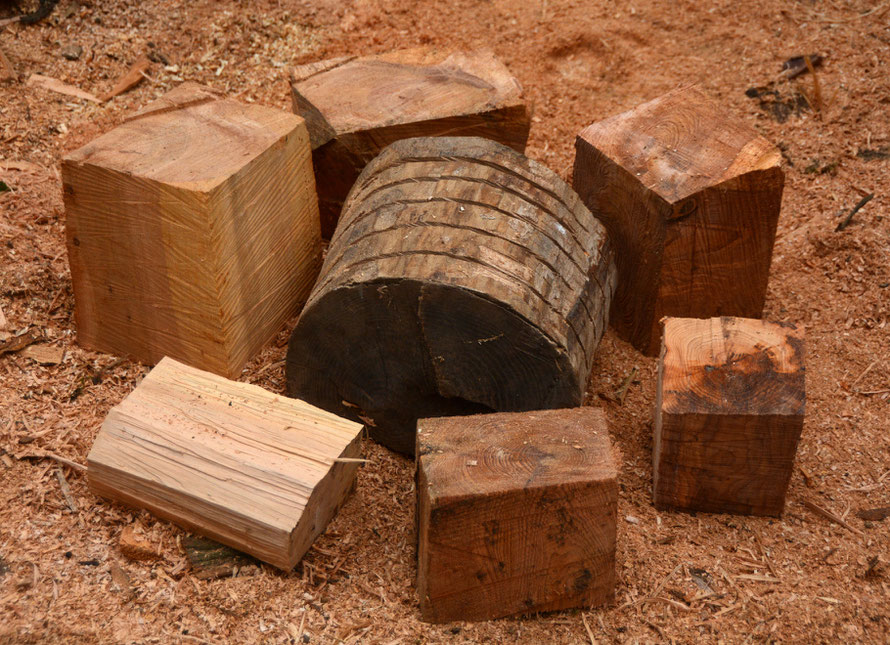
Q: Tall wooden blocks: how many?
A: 2